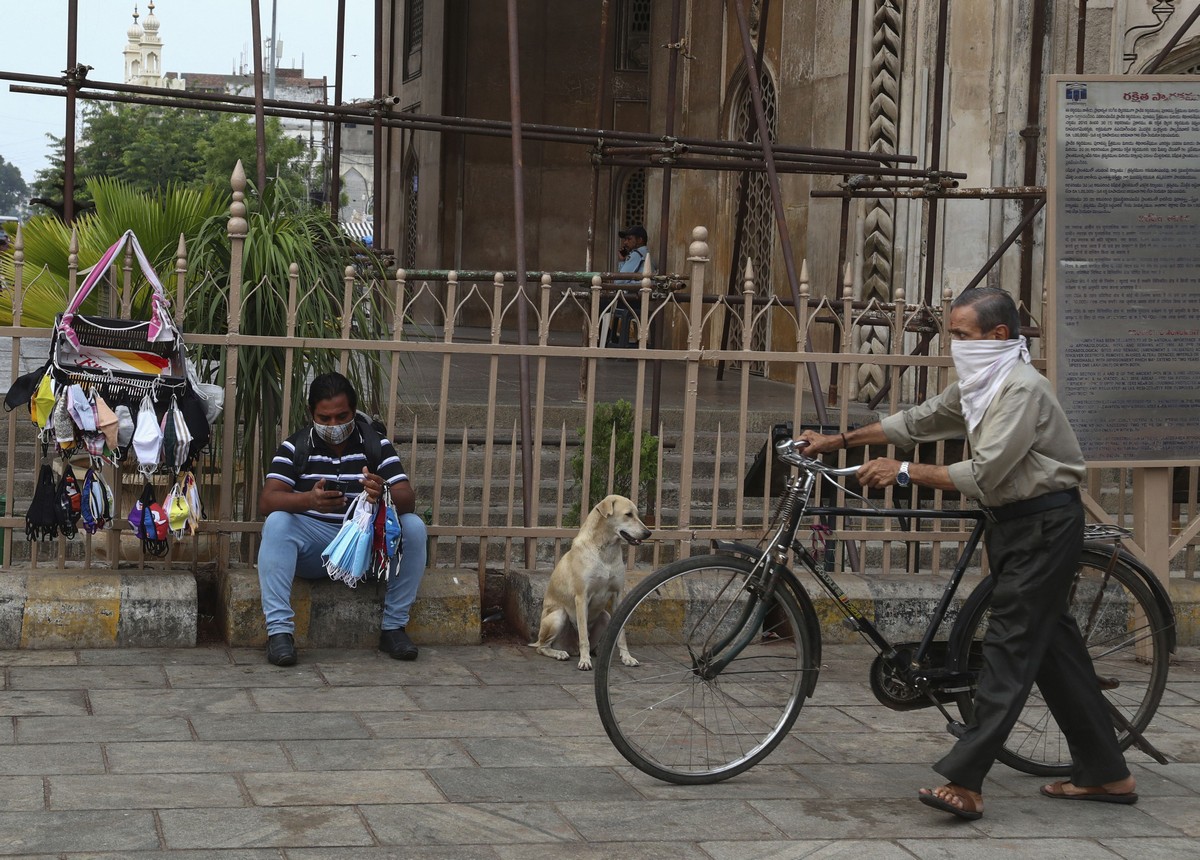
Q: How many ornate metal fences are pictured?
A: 1